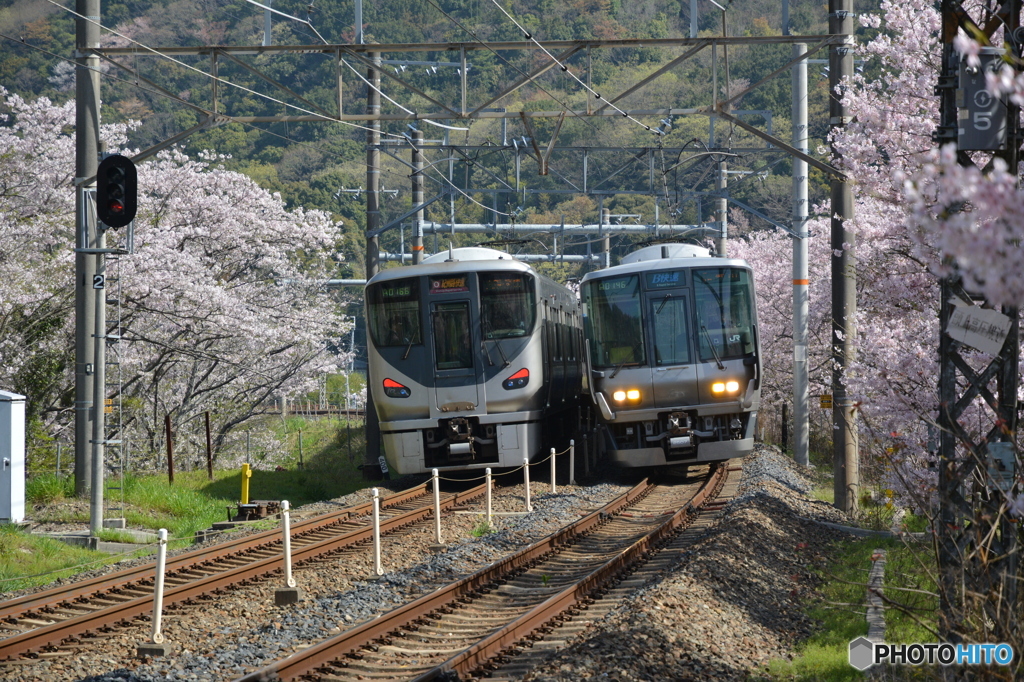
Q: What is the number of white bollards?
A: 8